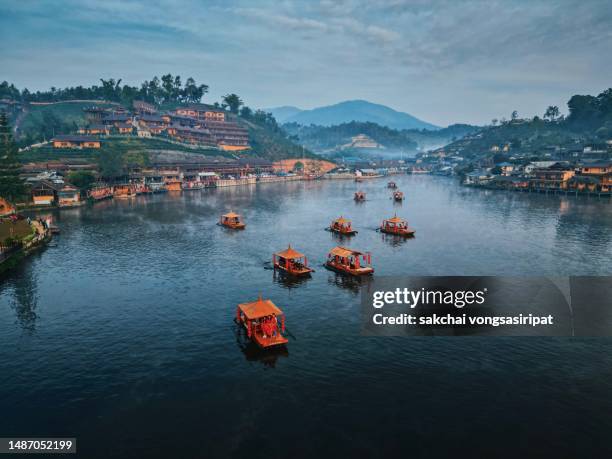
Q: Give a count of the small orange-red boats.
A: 9